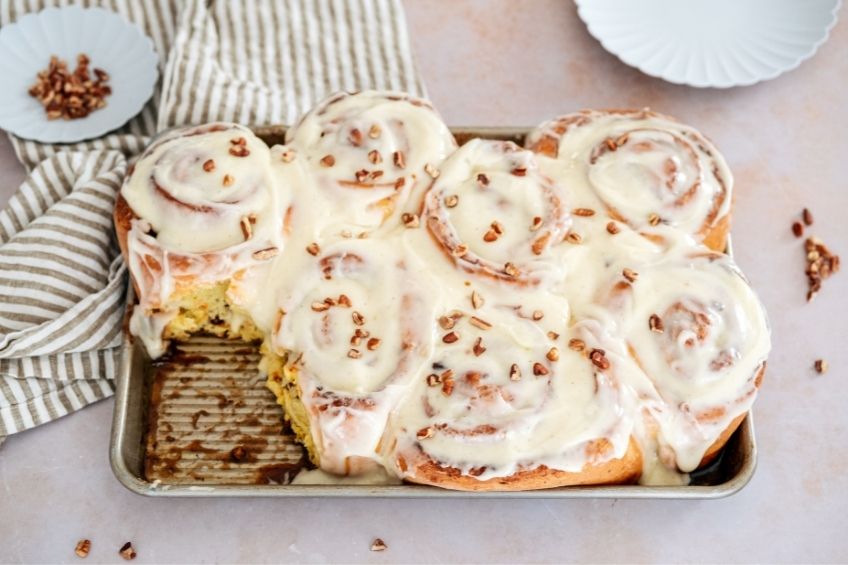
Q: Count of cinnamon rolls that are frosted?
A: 7